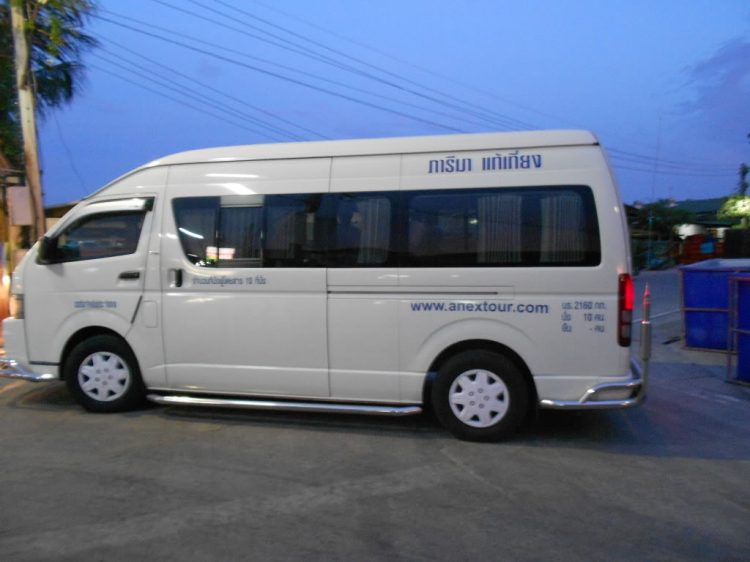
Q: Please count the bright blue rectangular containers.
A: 2